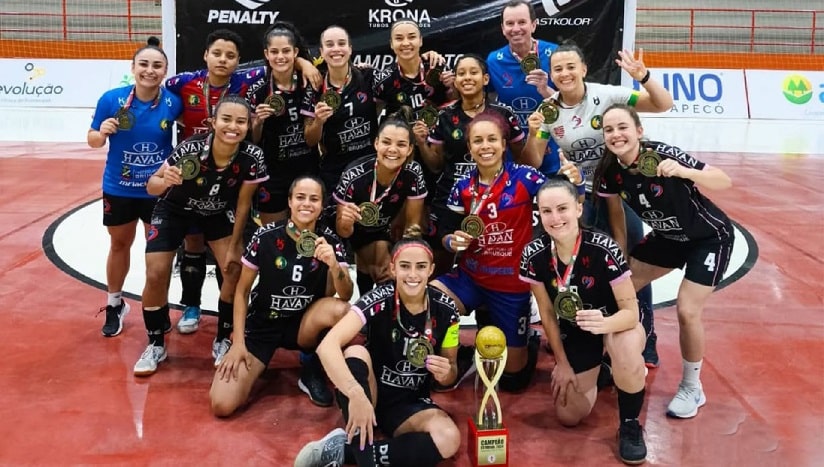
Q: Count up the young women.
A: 14